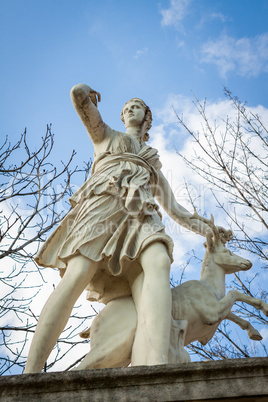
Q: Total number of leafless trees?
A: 2